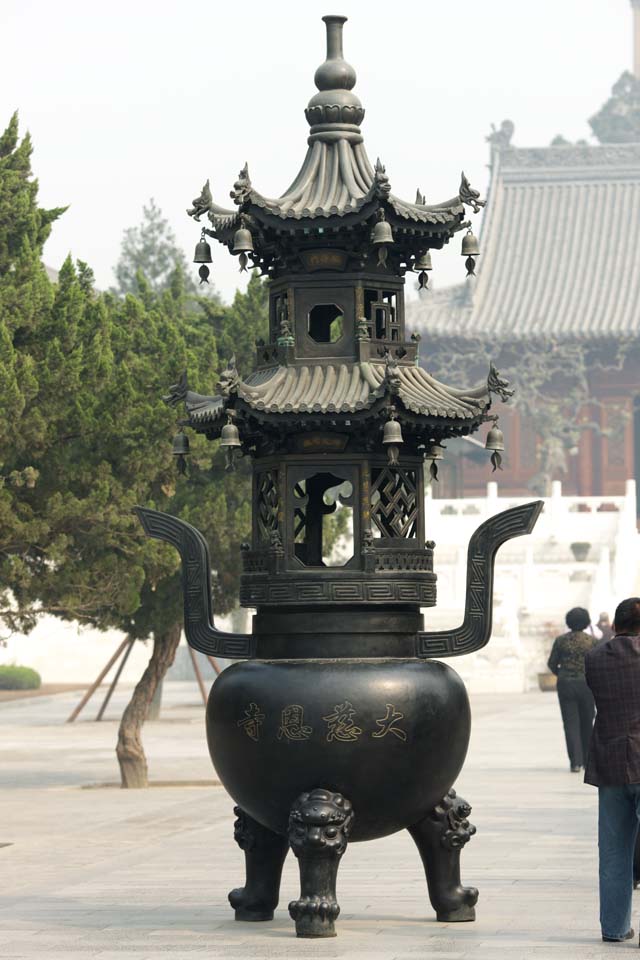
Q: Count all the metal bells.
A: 10